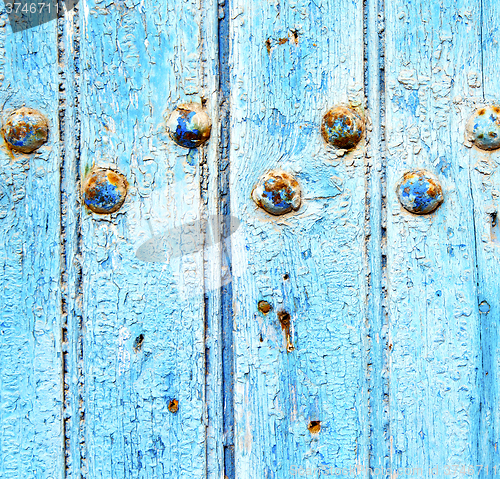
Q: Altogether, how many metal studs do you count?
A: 7